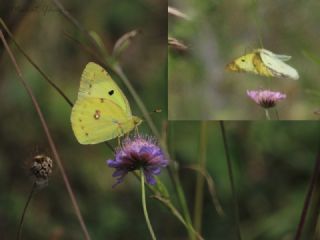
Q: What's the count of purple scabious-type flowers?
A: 2